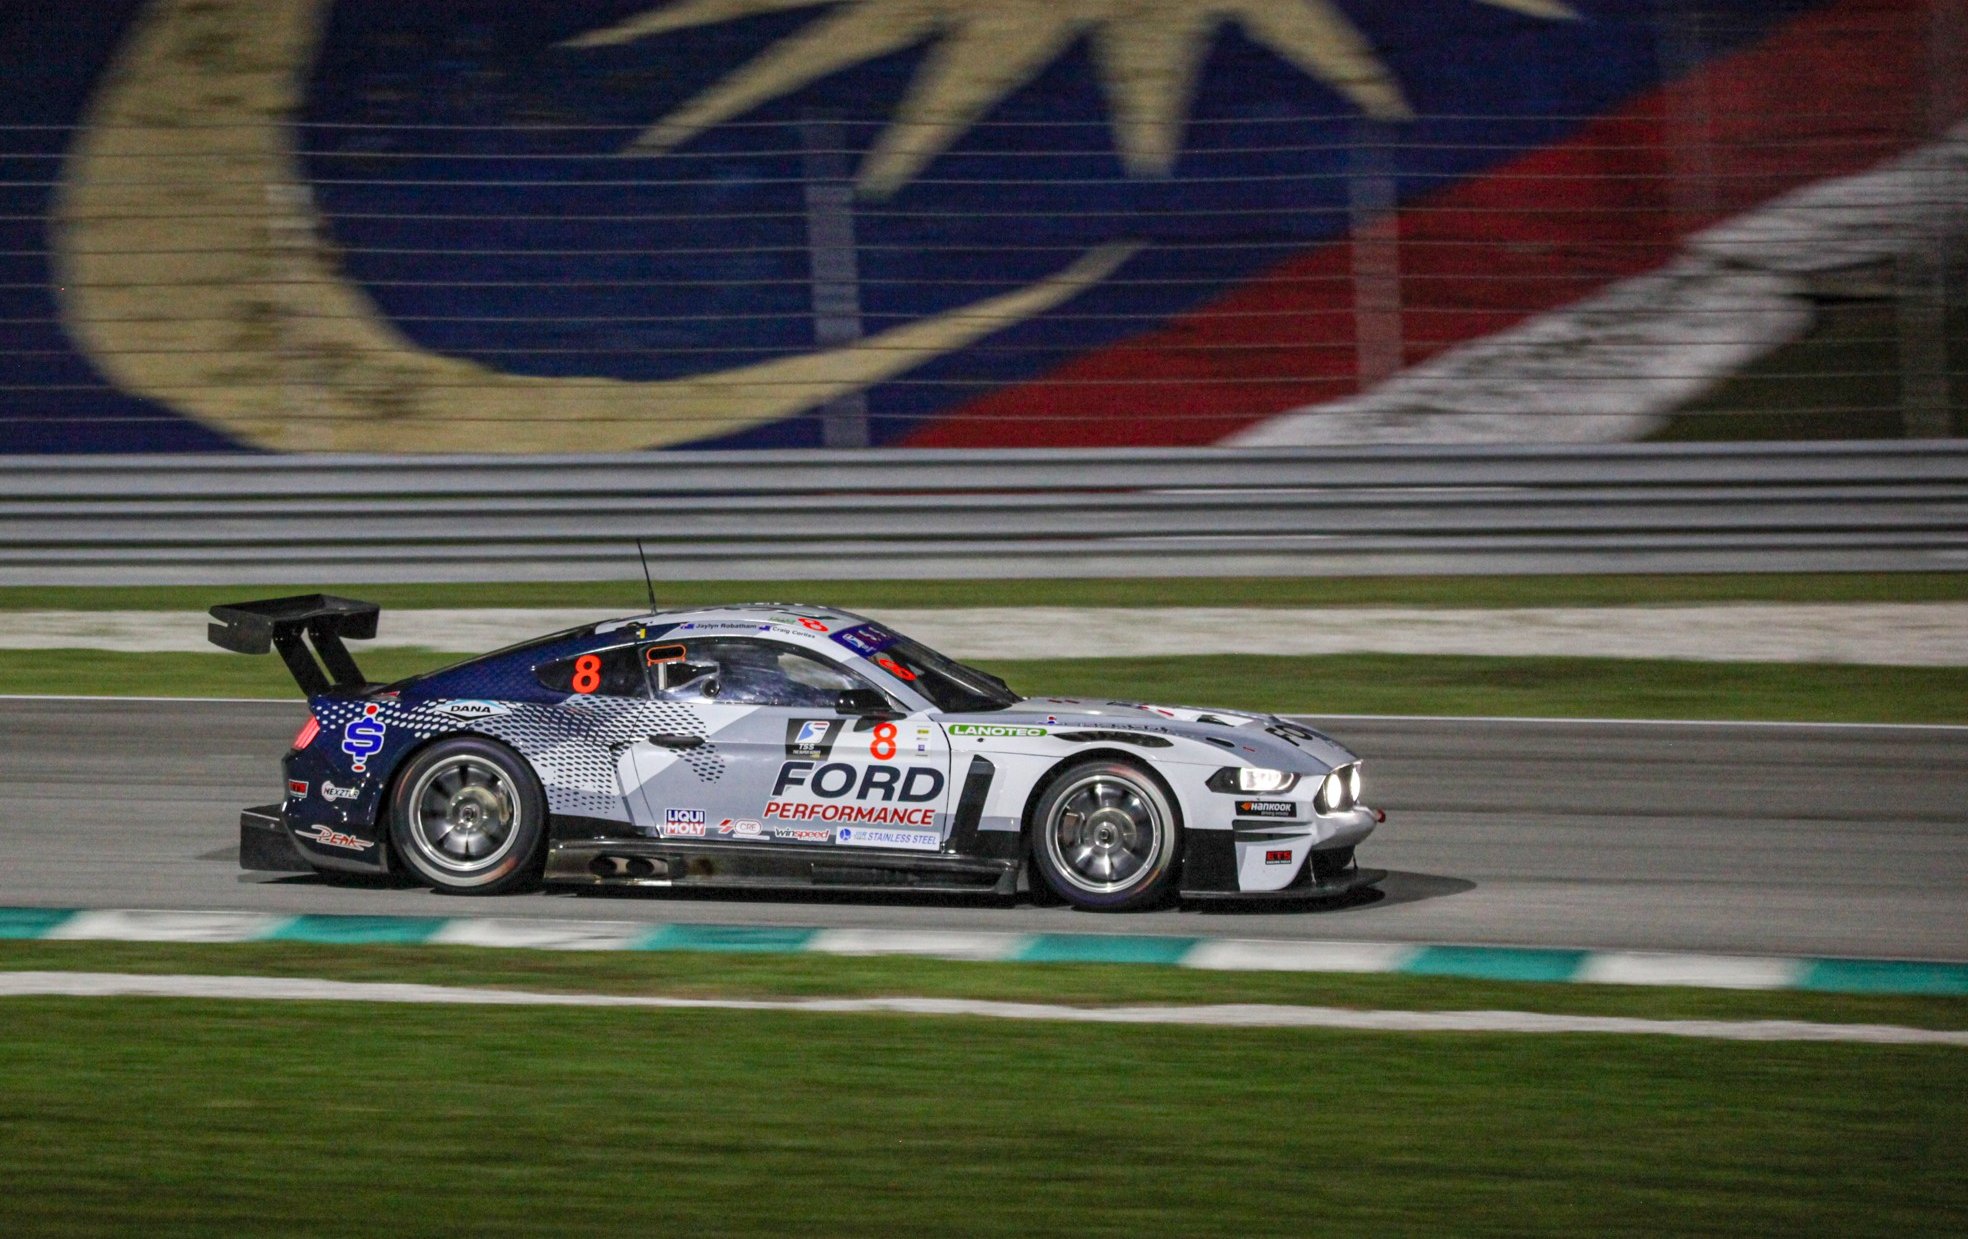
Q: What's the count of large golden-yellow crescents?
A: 1